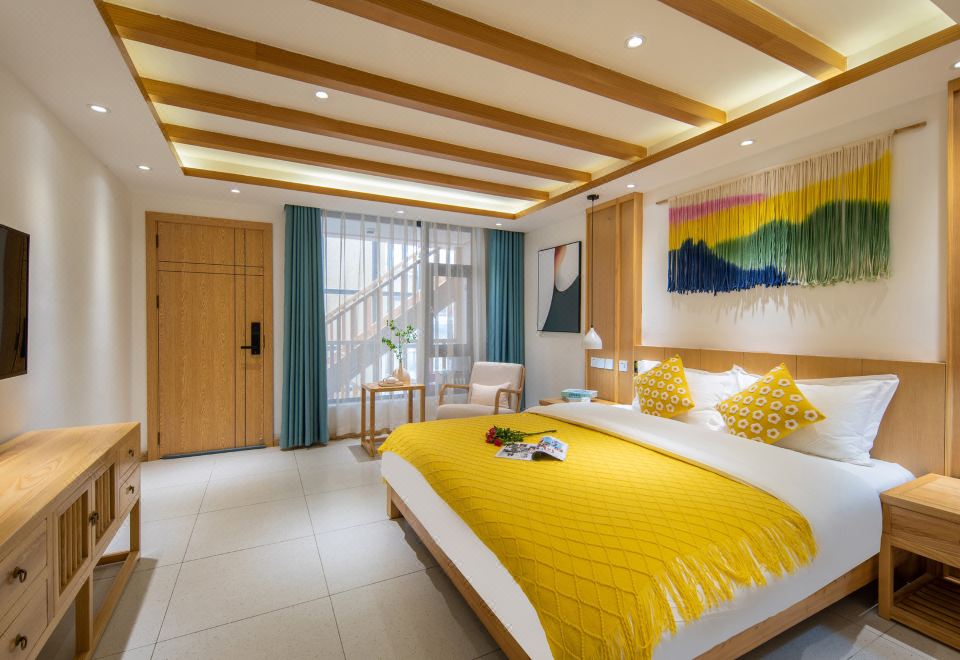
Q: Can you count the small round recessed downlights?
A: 10